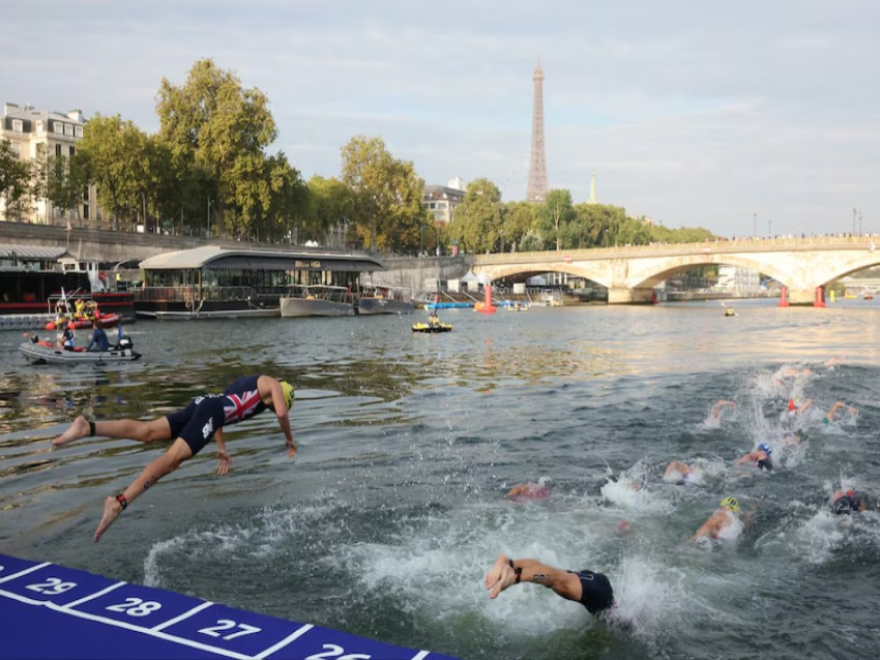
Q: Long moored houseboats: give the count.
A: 2